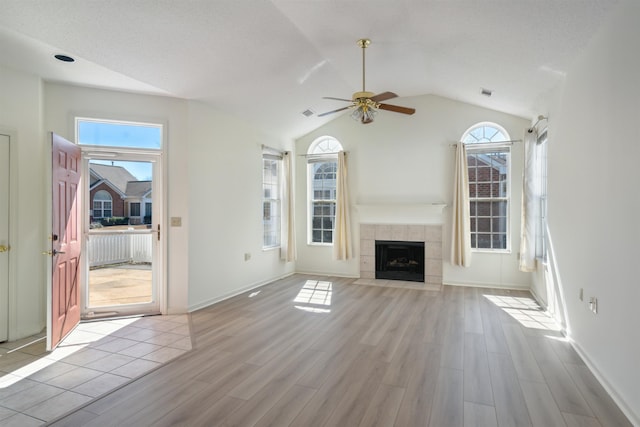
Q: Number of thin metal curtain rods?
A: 4